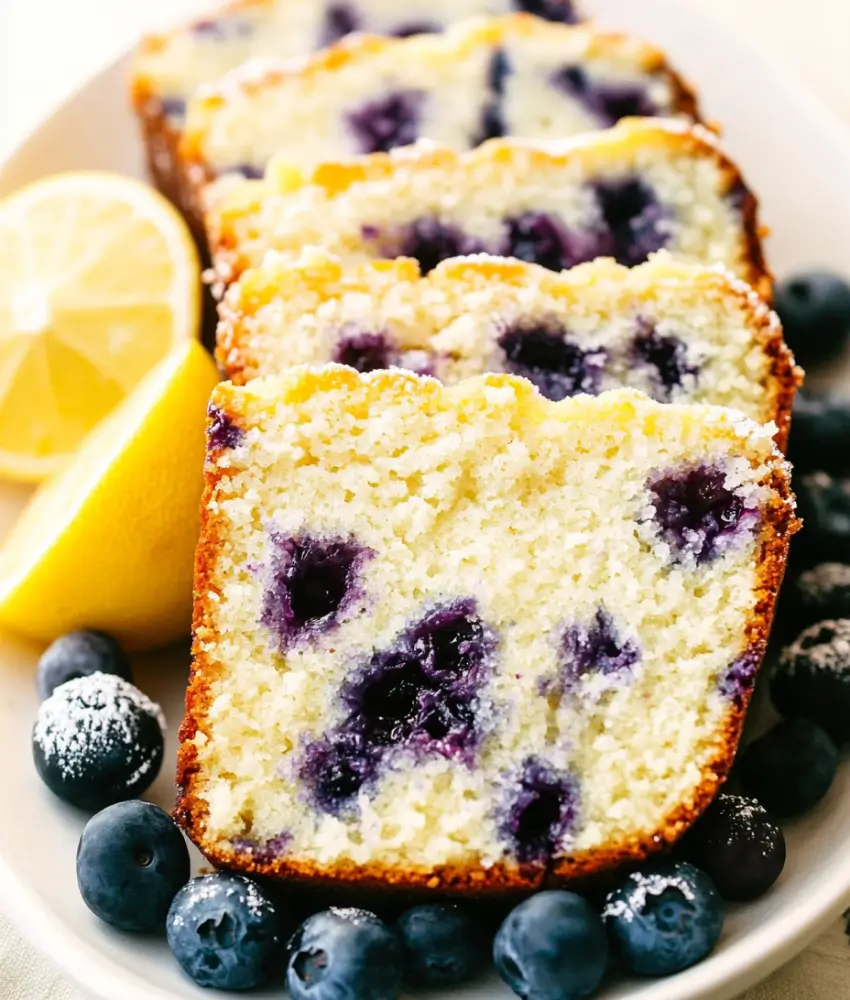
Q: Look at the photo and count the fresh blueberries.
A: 15